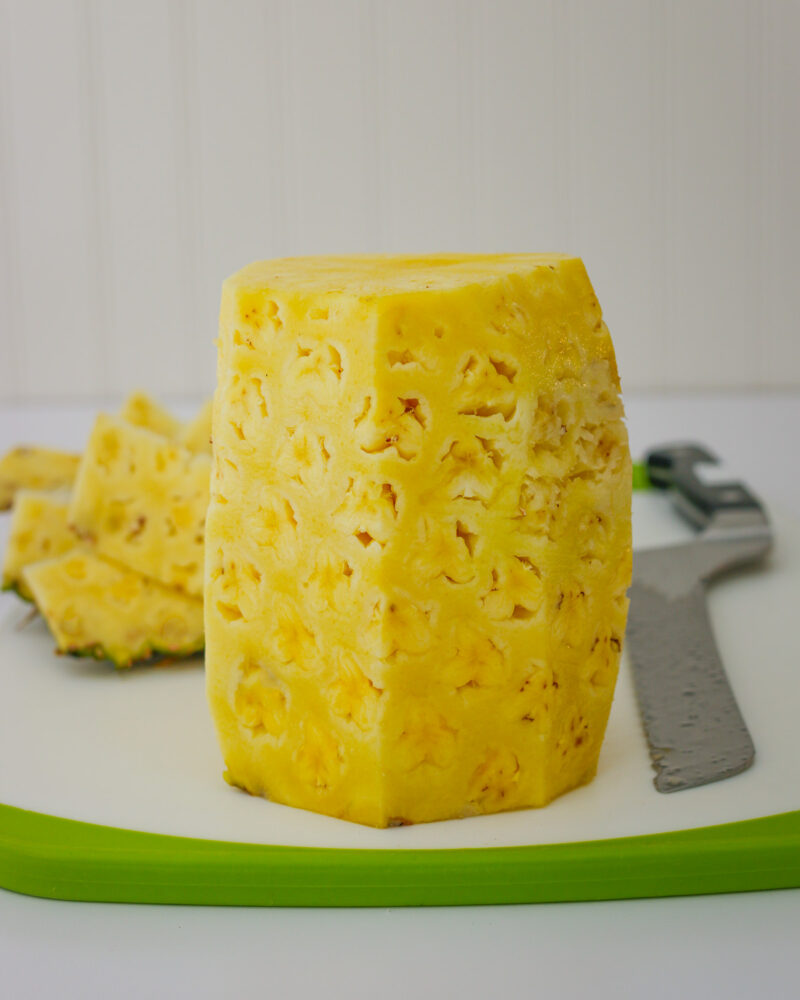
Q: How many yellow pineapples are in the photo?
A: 1